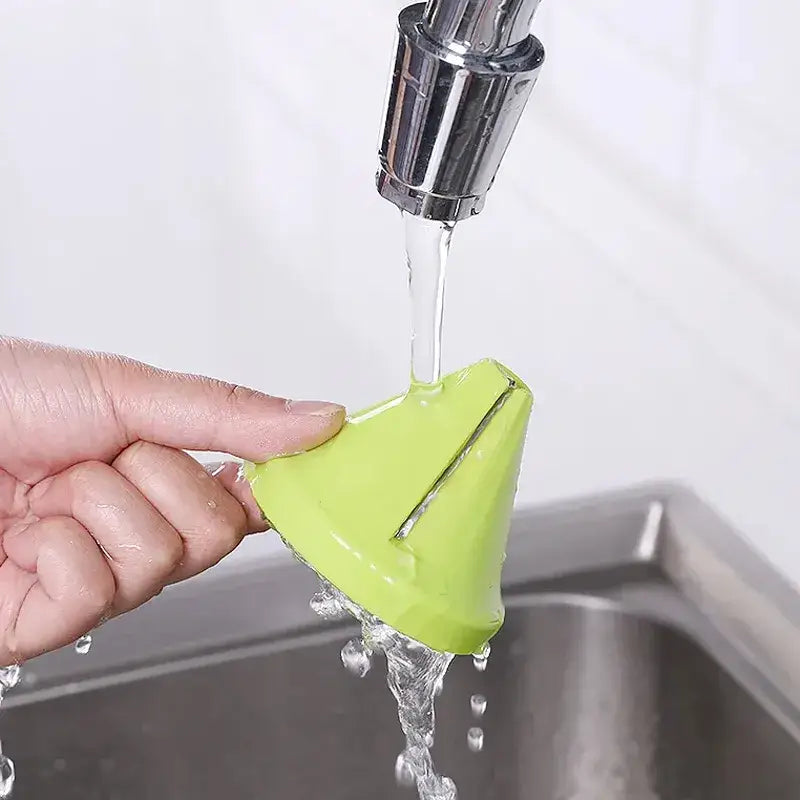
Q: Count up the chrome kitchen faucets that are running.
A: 1